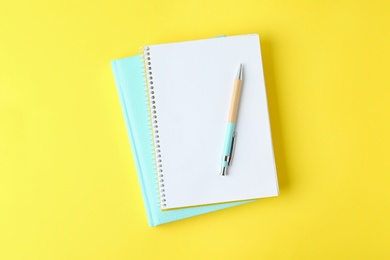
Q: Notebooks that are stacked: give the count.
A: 2